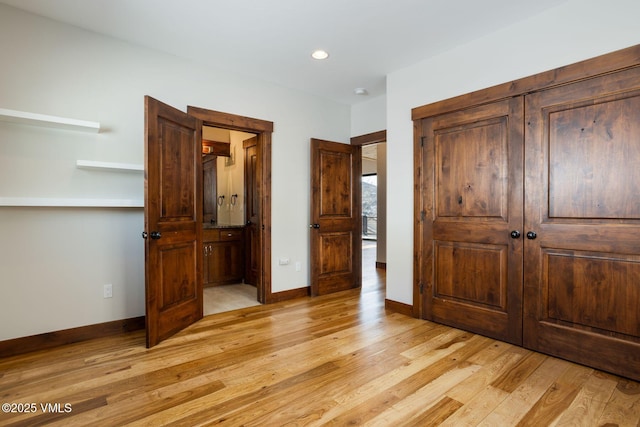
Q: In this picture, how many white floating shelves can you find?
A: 3